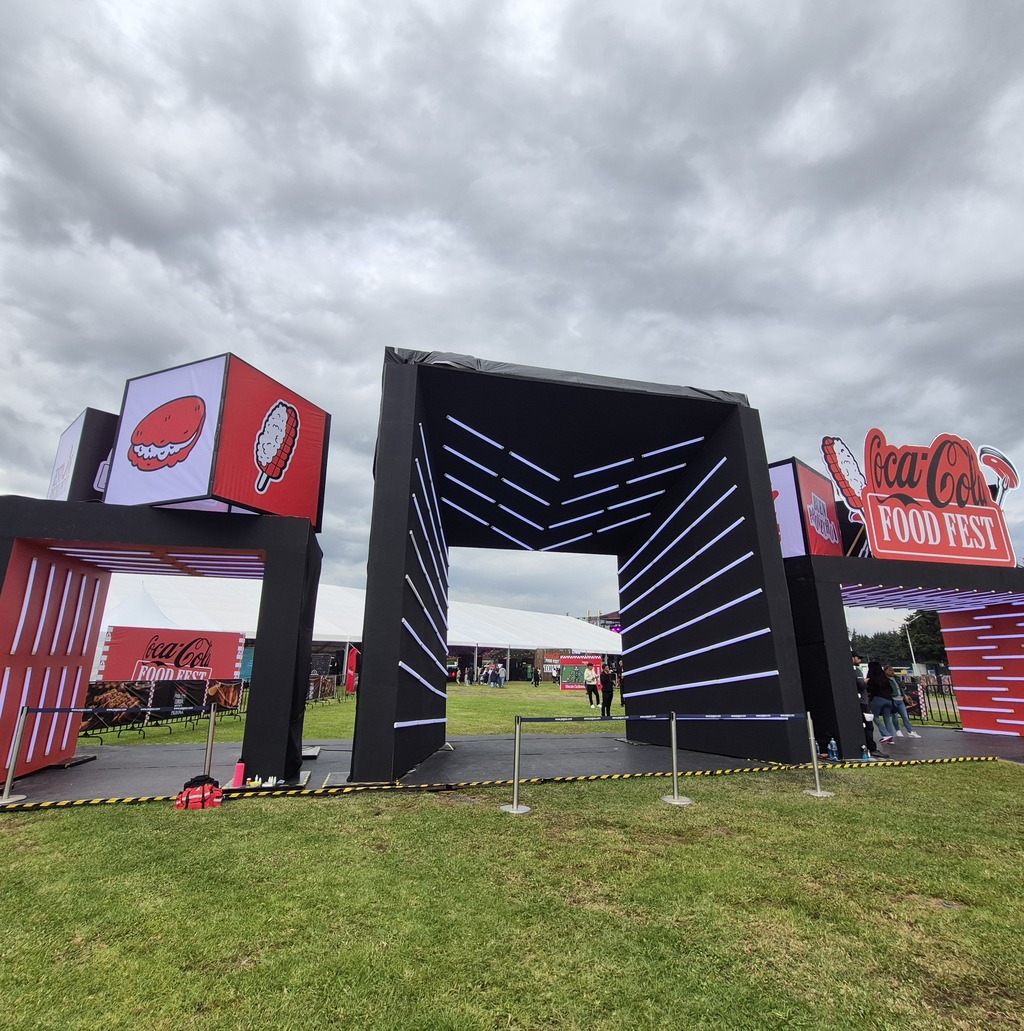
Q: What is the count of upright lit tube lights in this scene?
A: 10